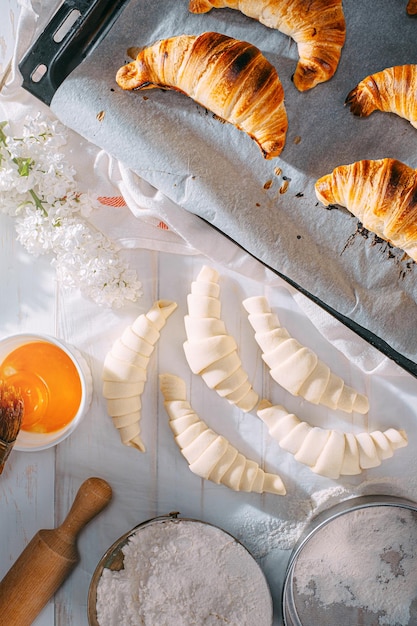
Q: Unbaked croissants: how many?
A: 5